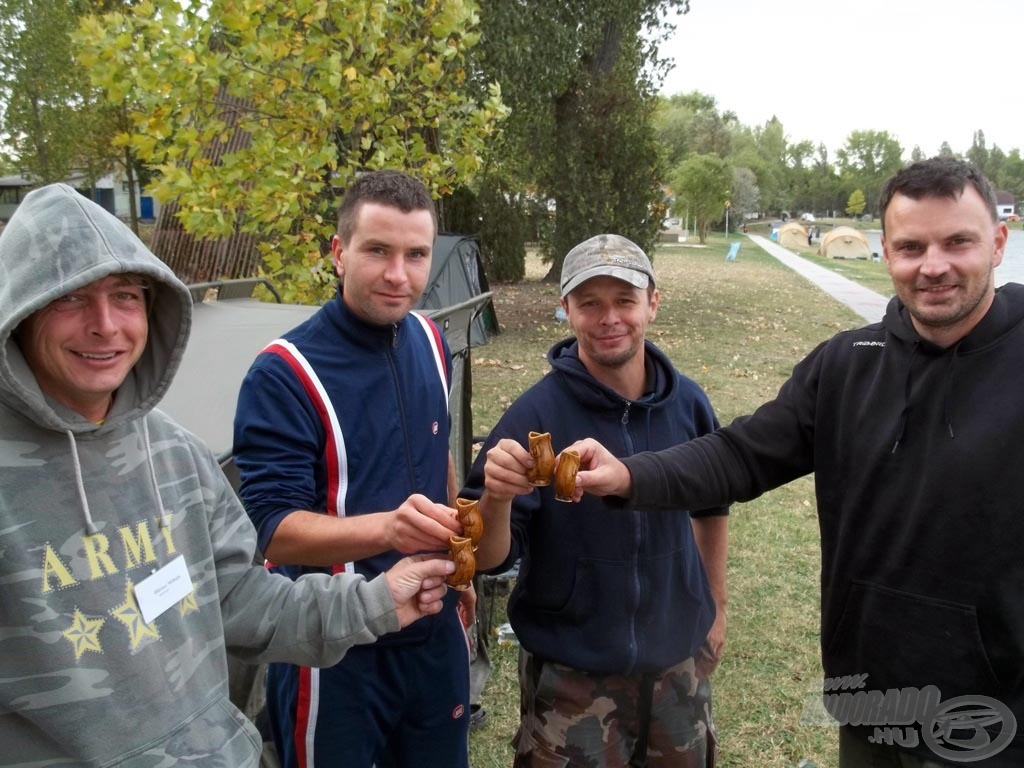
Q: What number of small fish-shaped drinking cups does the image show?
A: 4